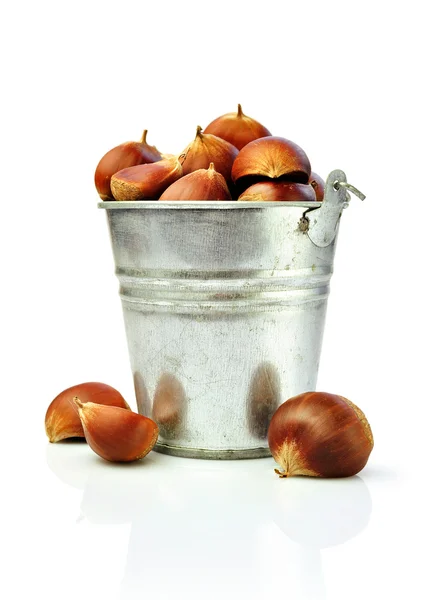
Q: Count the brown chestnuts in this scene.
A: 11